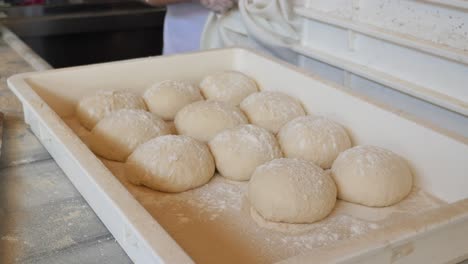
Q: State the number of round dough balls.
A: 11